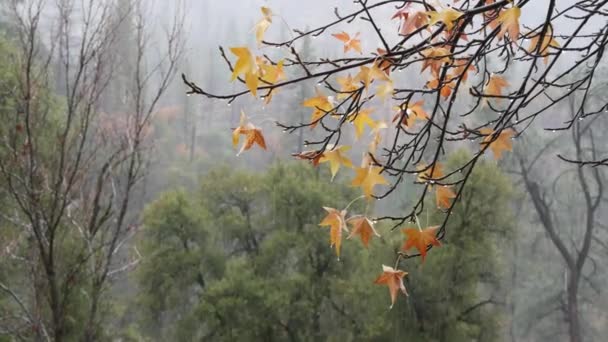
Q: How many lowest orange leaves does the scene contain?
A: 1